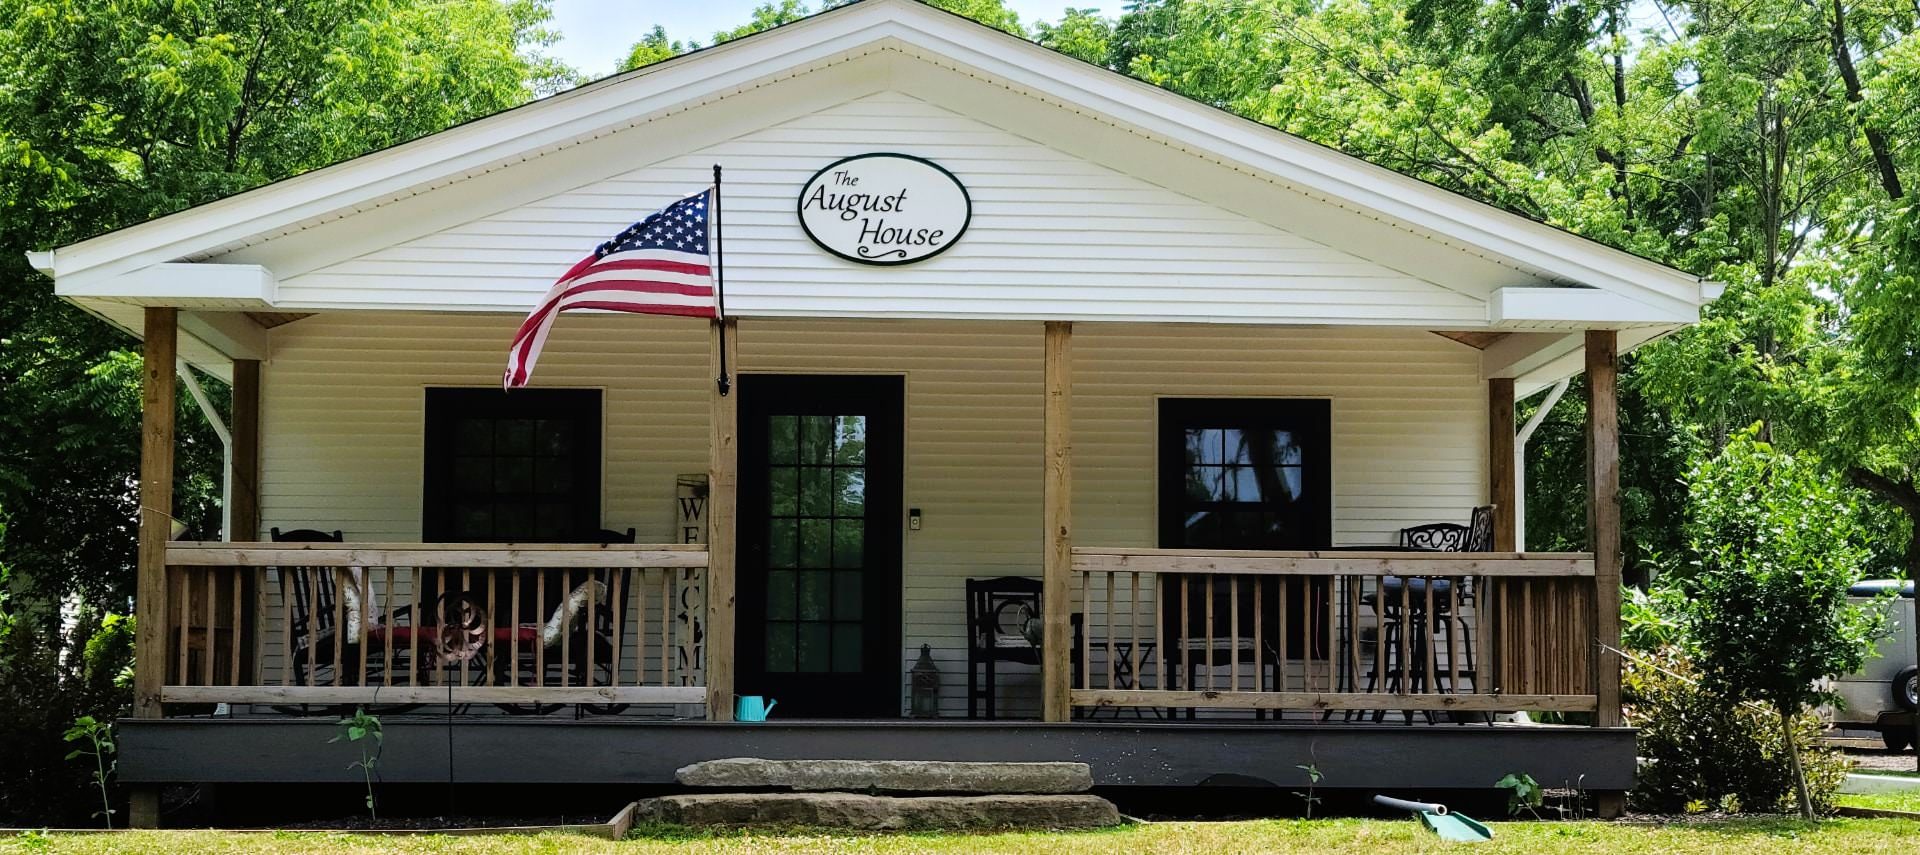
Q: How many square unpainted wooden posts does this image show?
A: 6